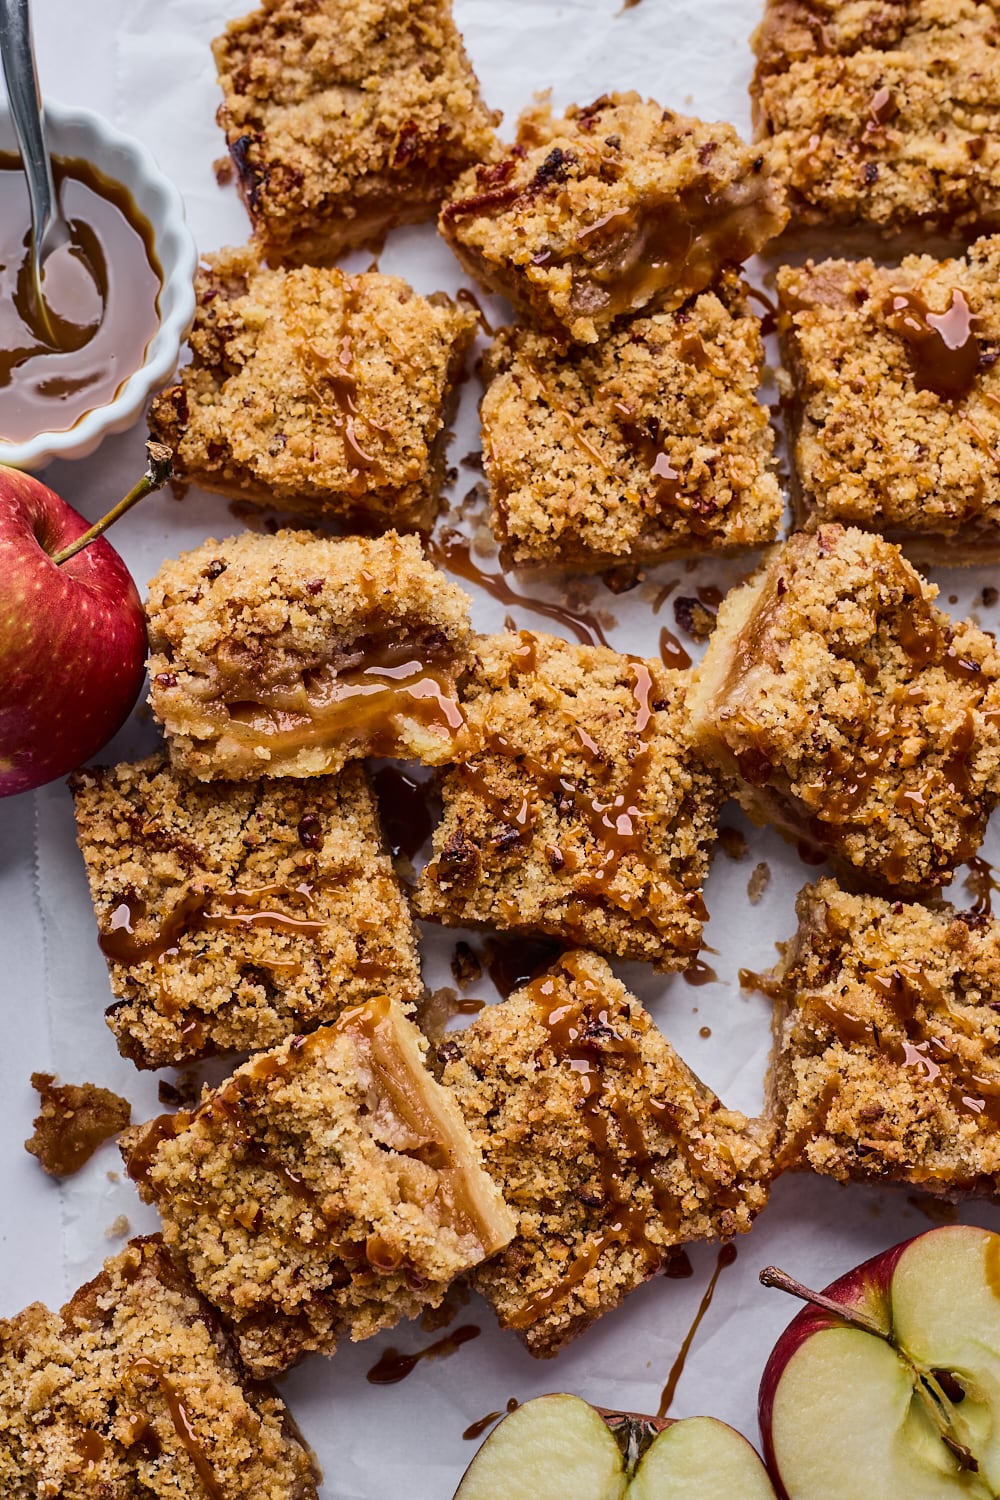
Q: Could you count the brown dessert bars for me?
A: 14